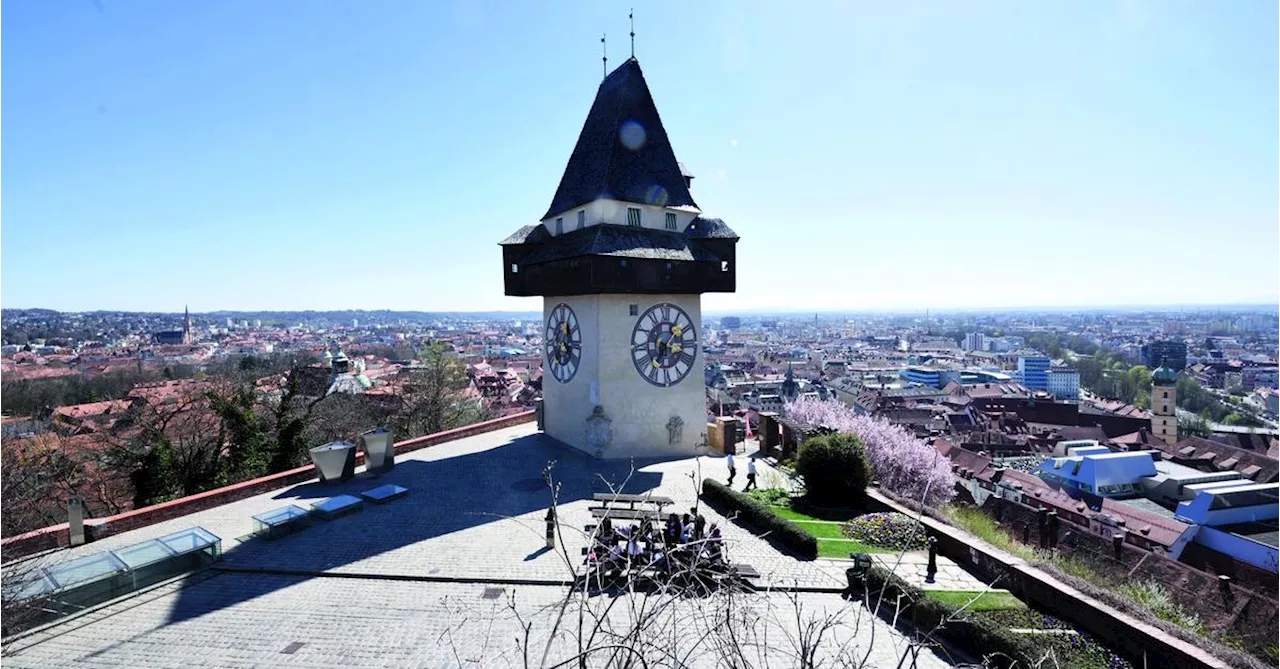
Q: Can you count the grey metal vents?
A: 2